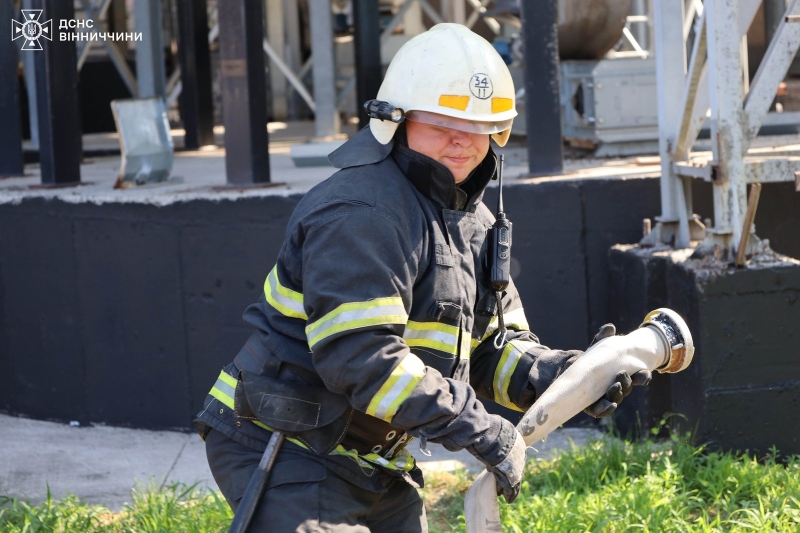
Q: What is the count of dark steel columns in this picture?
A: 6